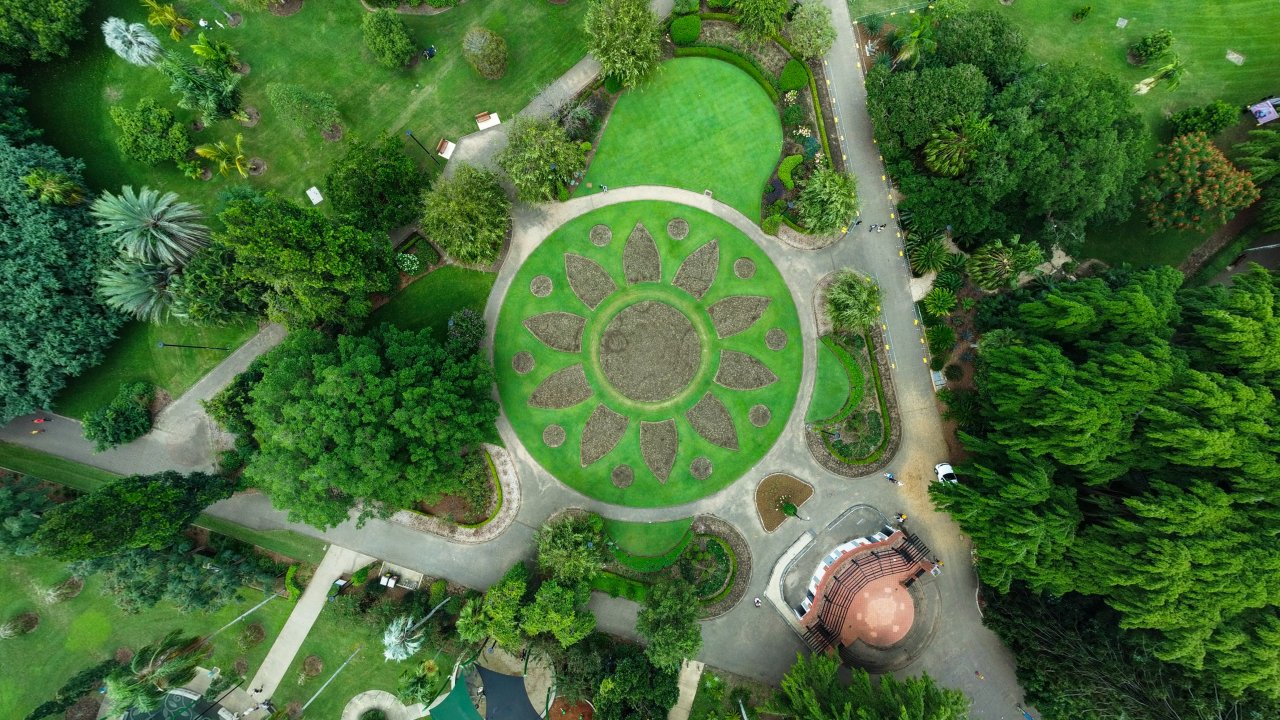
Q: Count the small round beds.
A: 10